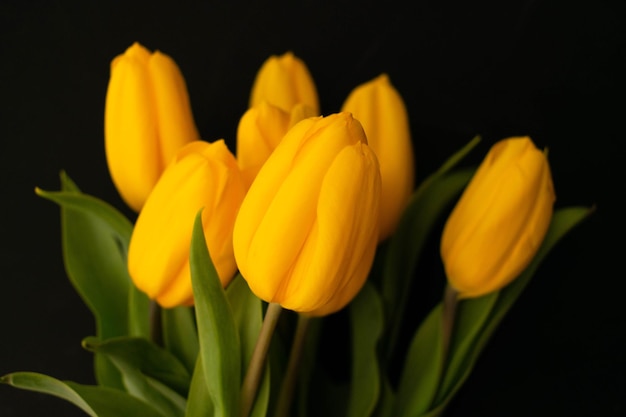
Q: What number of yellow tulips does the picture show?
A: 7